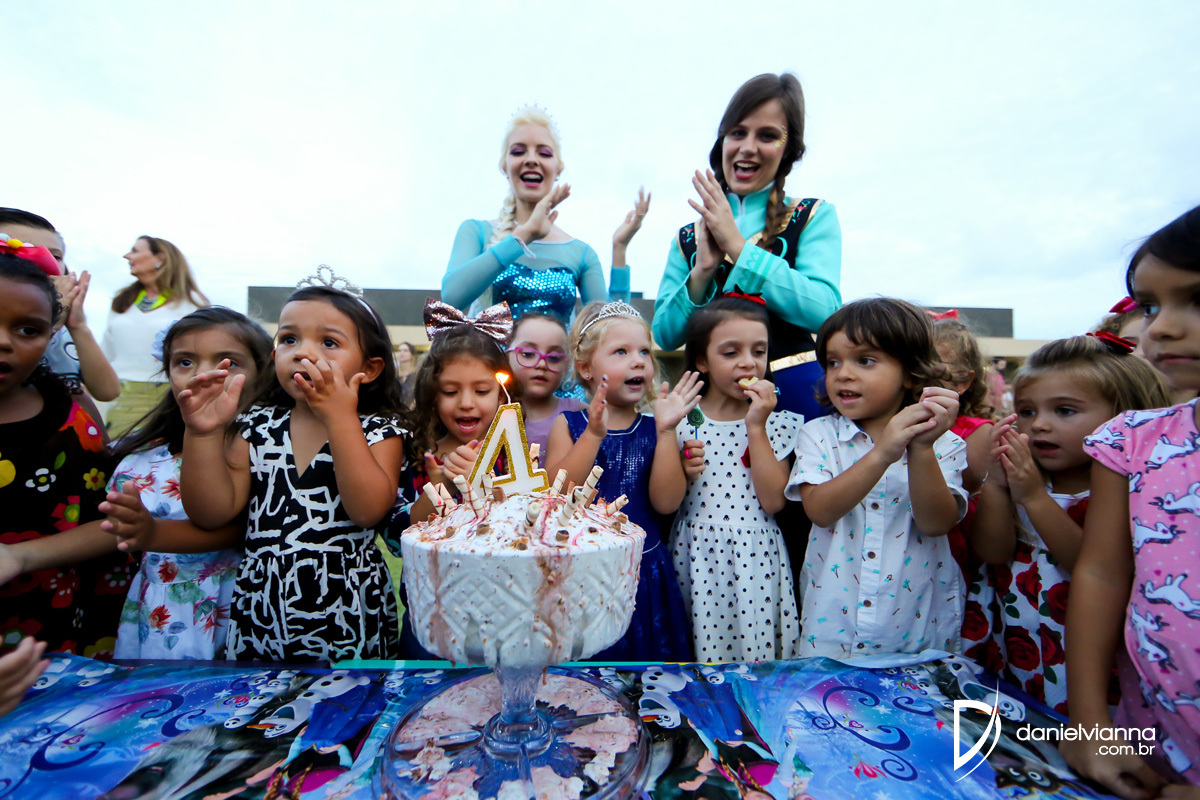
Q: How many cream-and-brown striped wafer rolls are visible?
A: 10